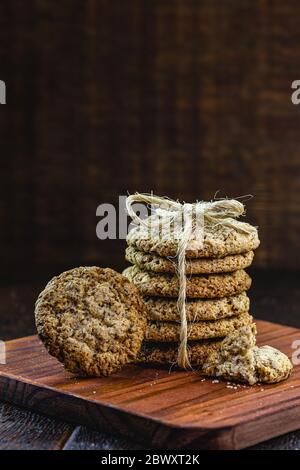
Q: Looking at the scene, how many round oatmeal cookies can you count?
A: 7